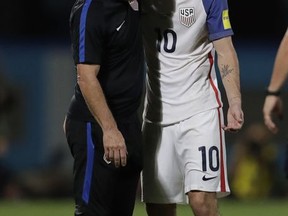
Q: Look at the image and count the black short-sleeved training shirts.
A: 1